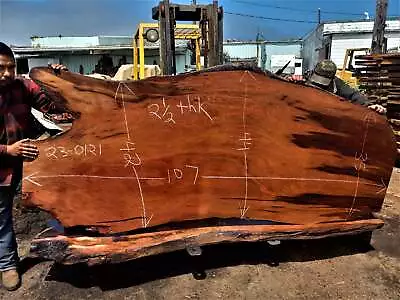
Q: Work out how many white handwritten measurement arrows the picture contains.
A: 4